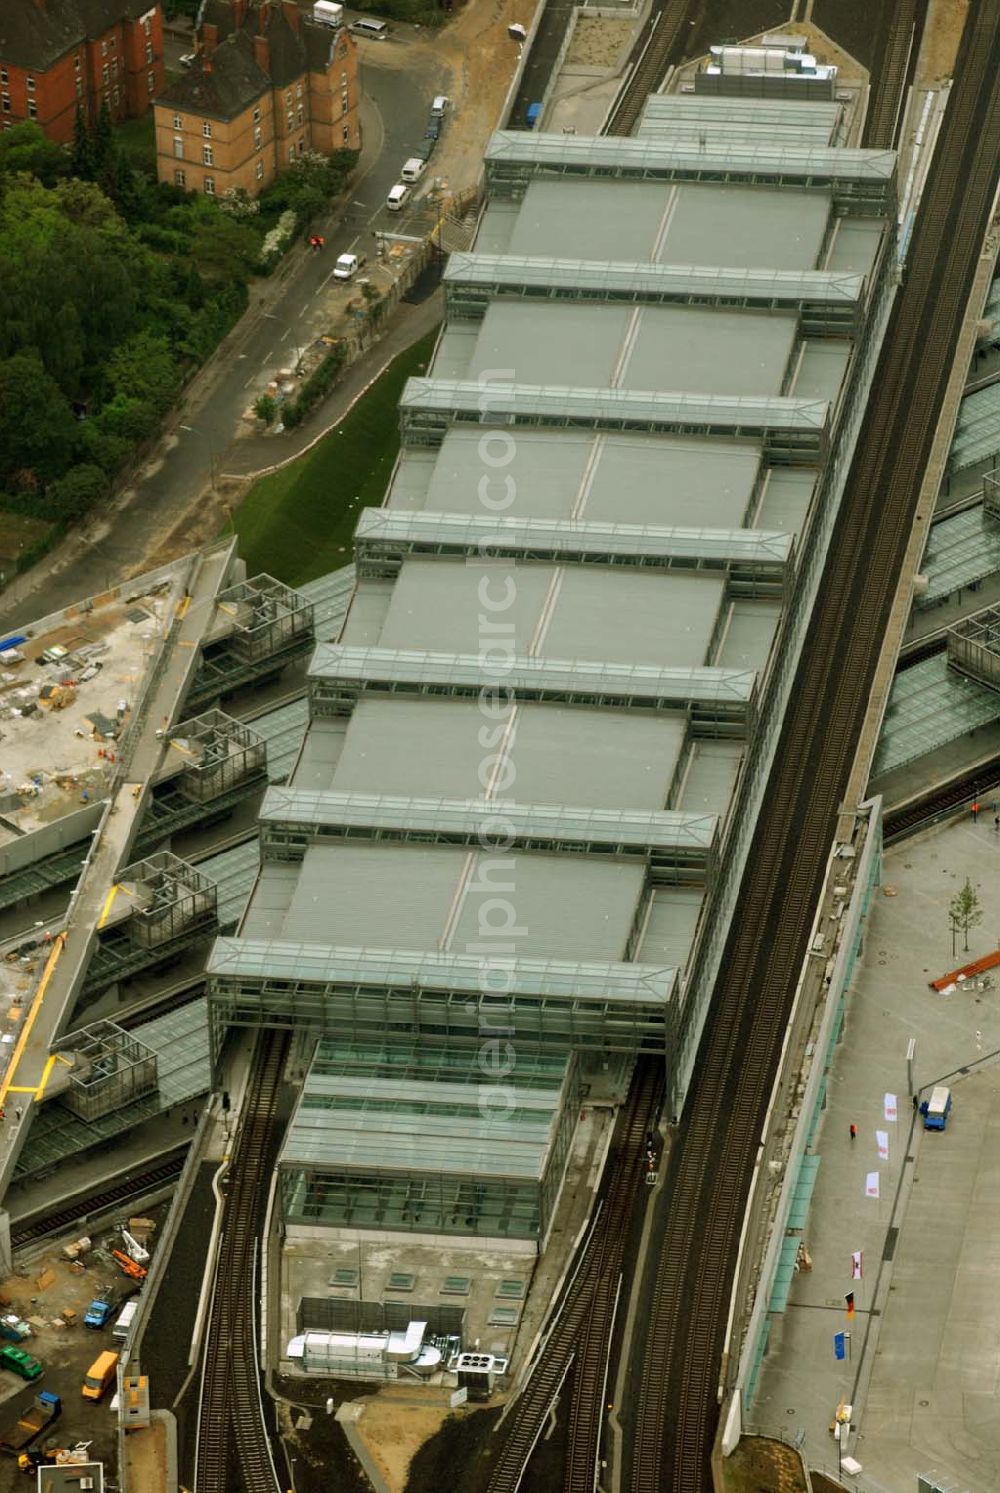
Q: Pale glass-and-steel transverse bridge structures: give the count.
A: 7